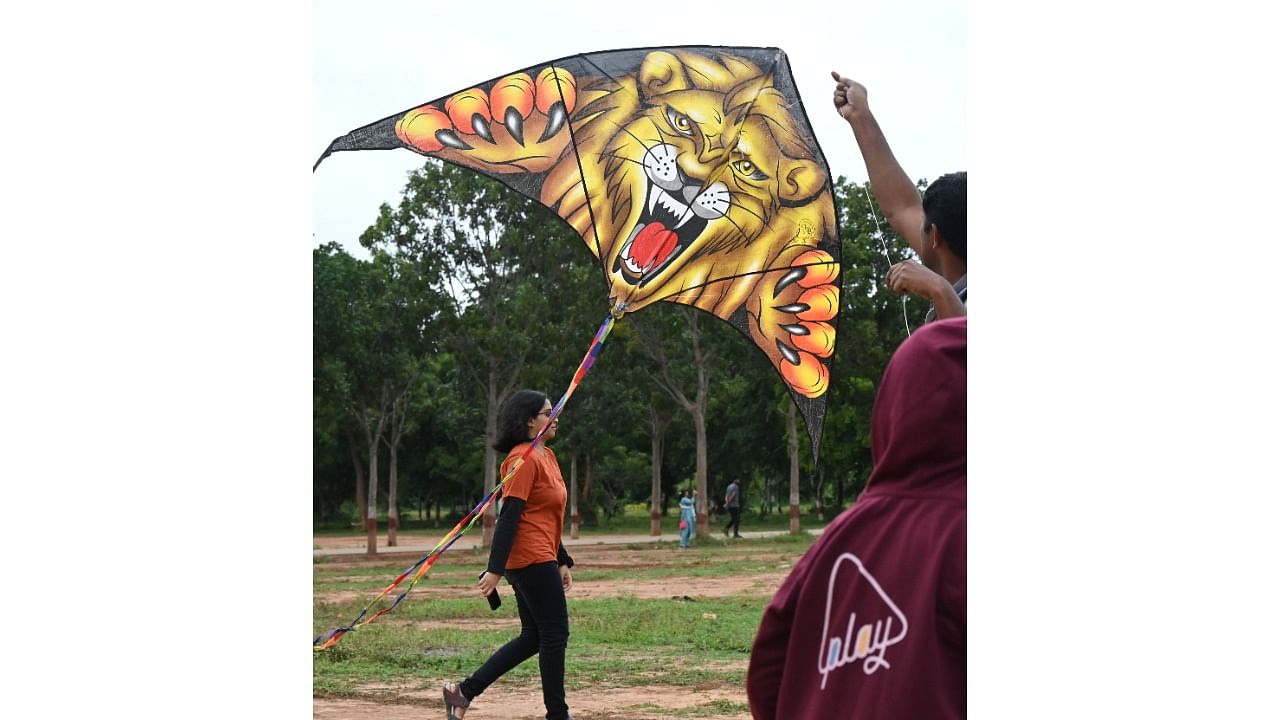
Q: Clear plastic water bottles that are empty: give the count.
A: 0